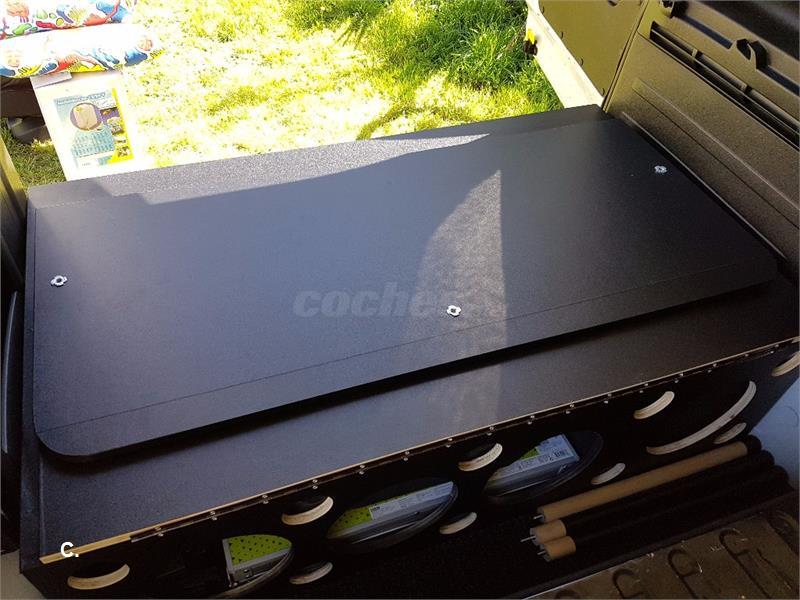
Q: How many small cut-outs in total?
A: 9